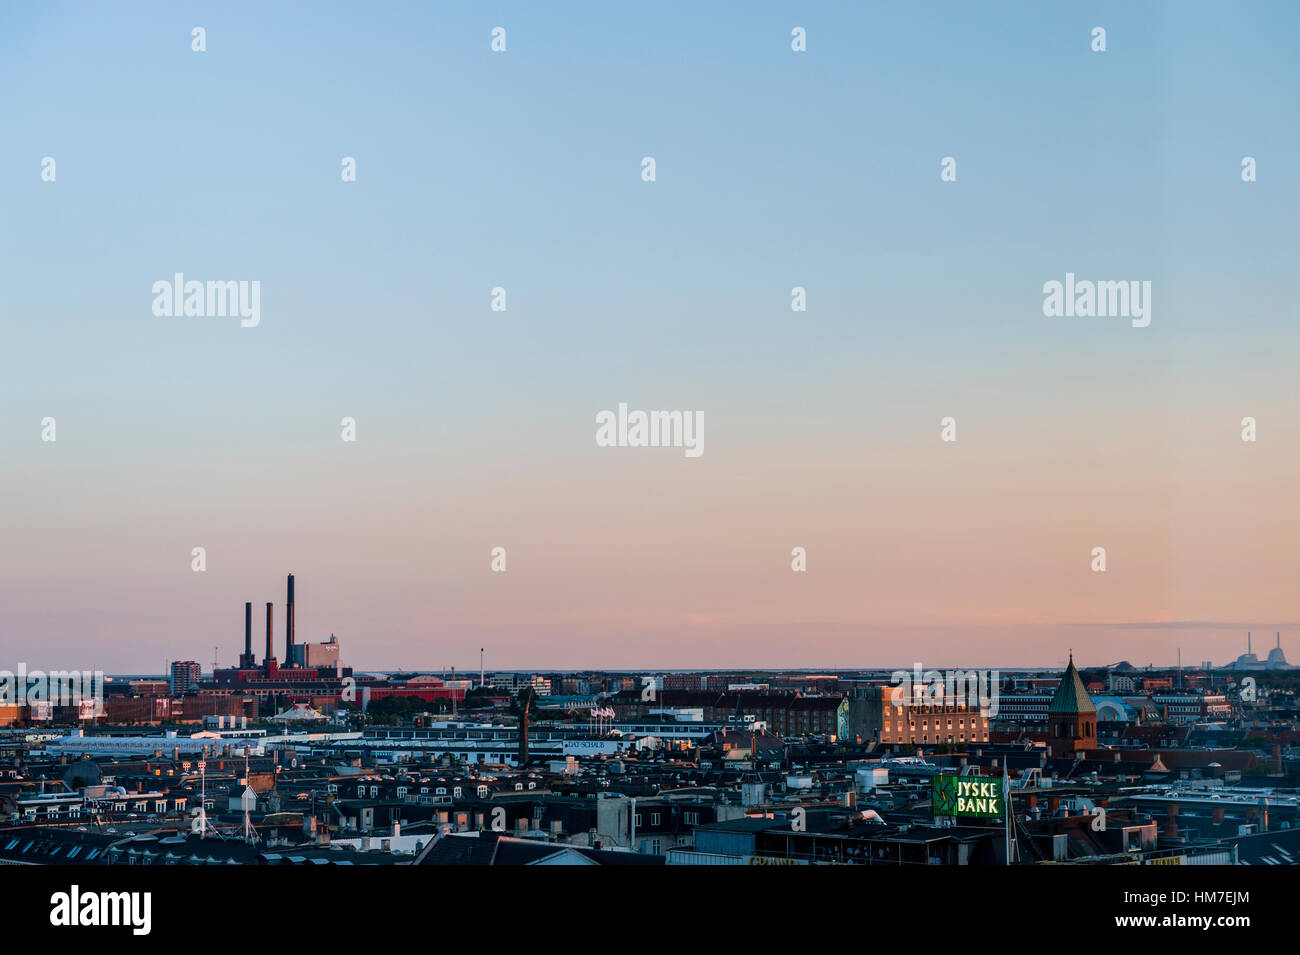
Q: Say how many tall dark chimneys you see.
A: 3